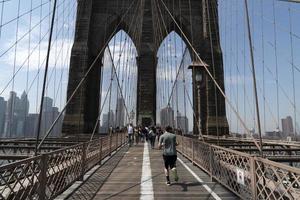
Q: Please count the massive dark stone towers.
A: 1